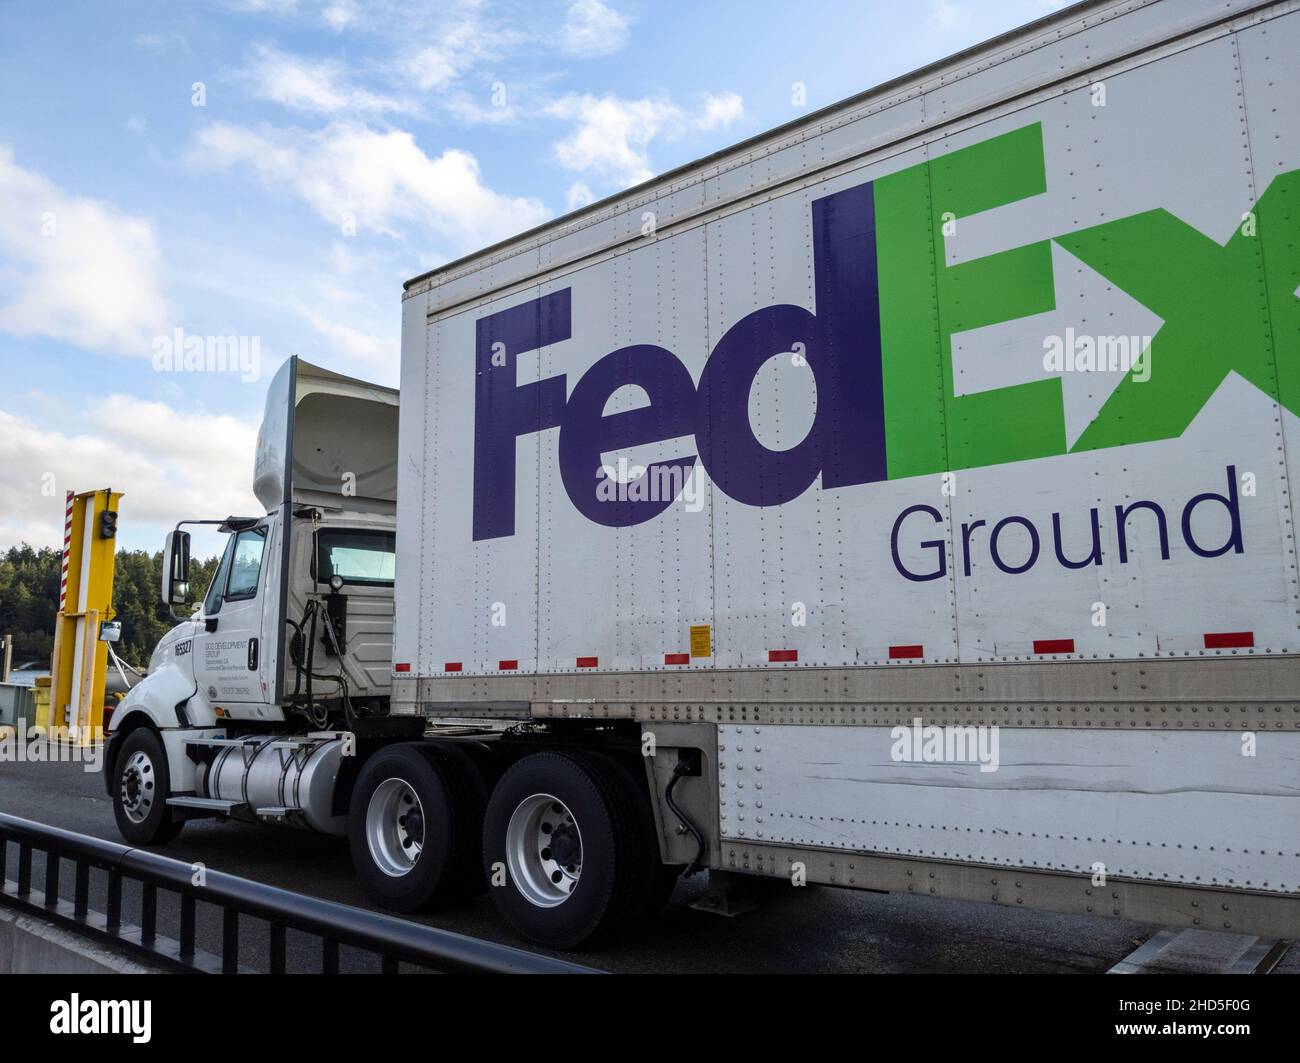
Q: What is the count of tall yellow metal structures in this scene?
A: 1